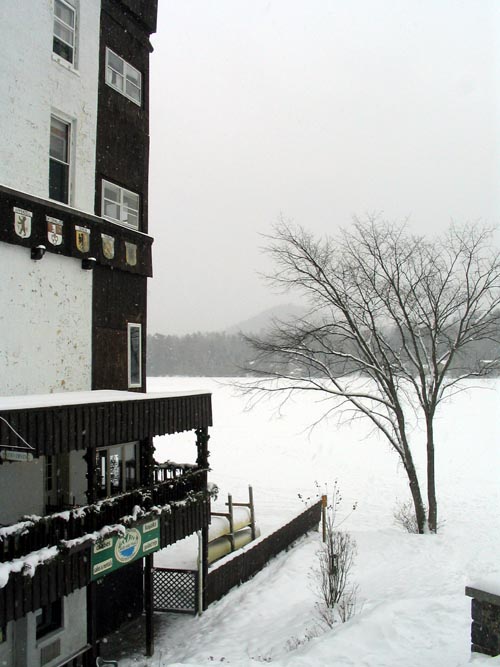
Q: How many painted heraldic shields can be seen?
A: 5